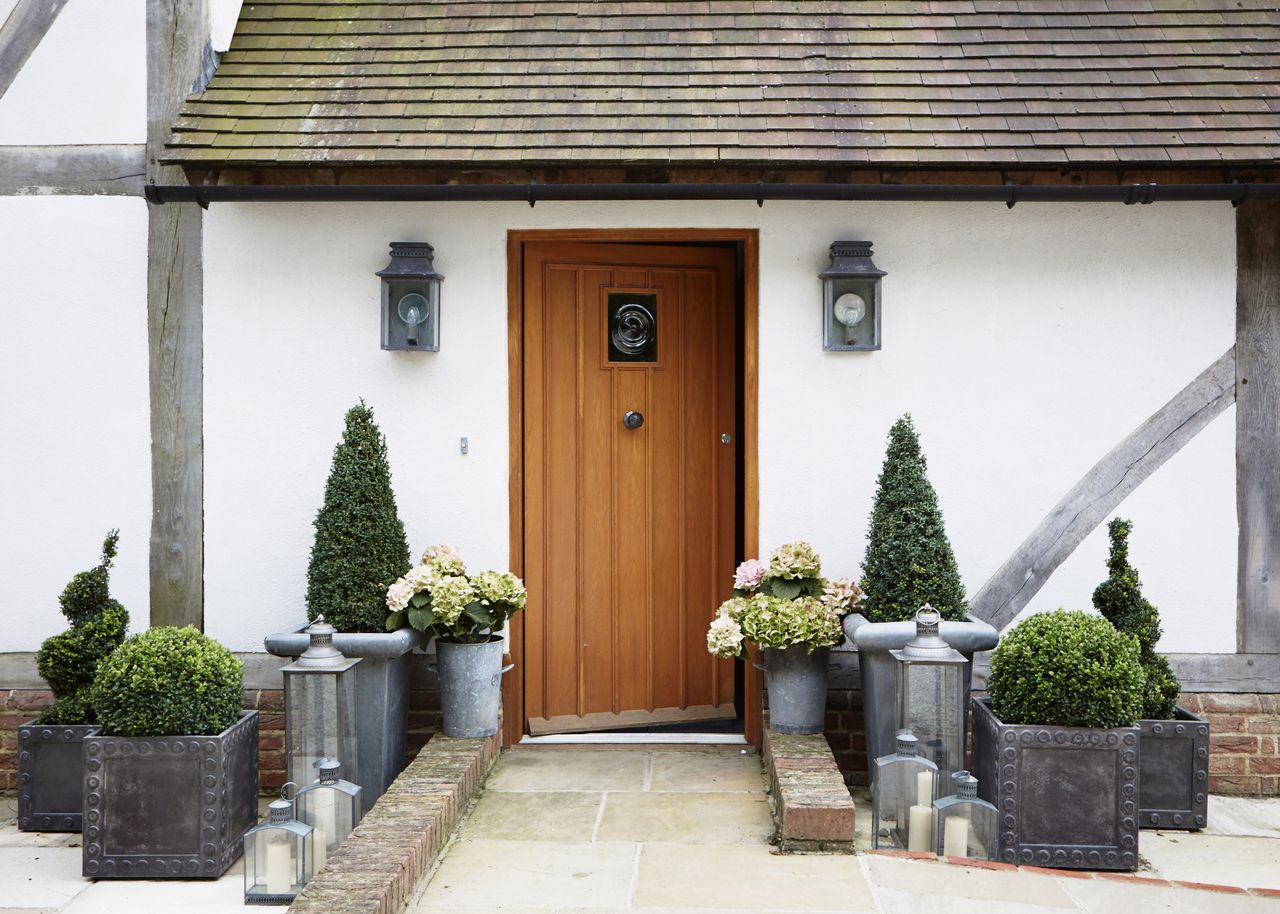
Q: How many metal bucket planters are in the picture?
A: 2